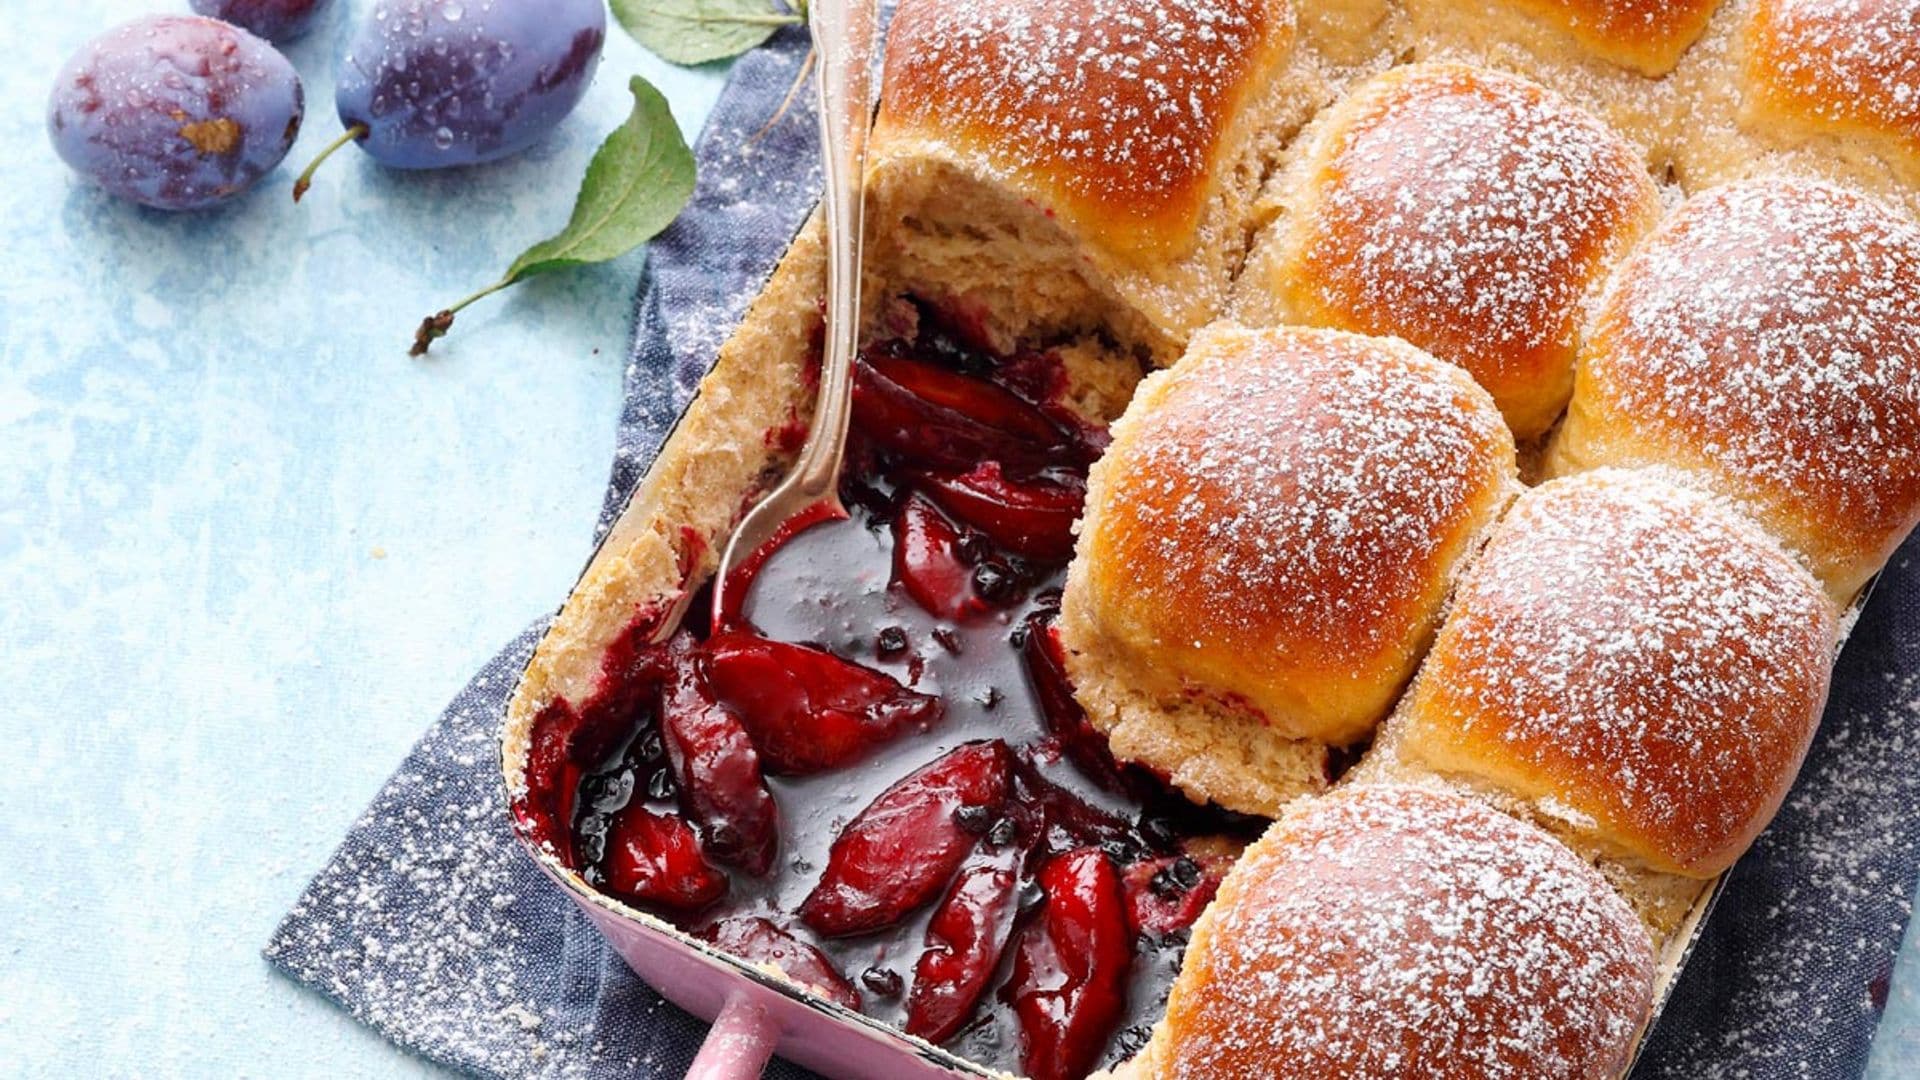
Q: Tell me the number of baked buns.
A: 8